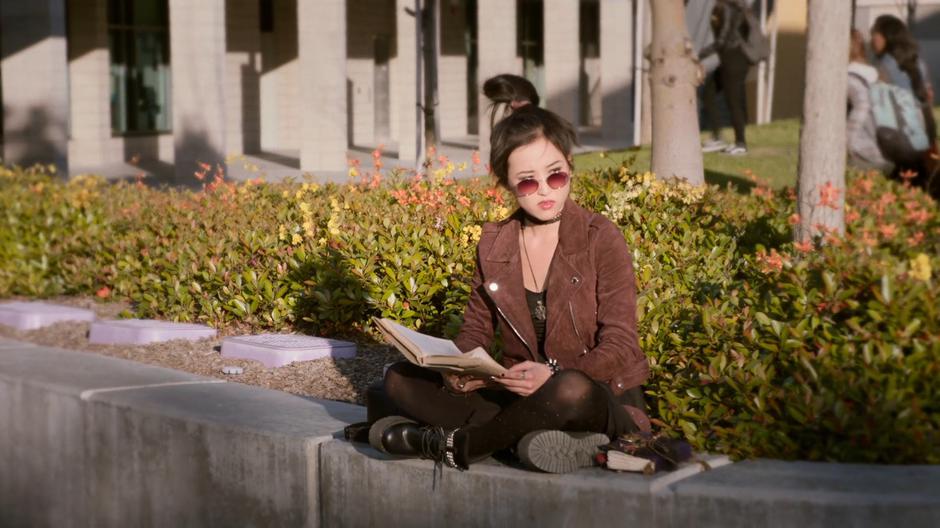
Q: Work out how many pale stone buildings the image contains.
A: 1